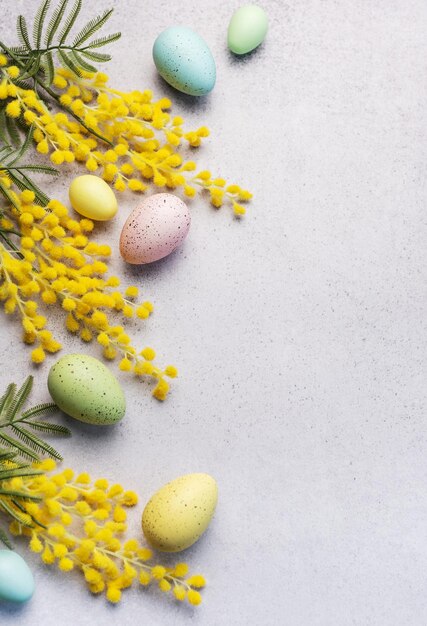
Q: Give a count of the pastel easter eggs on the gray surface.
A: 7